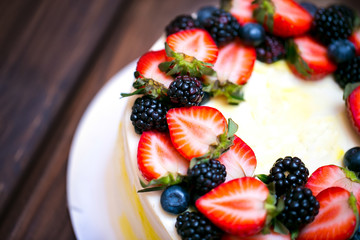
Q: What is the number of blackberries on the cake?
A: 11